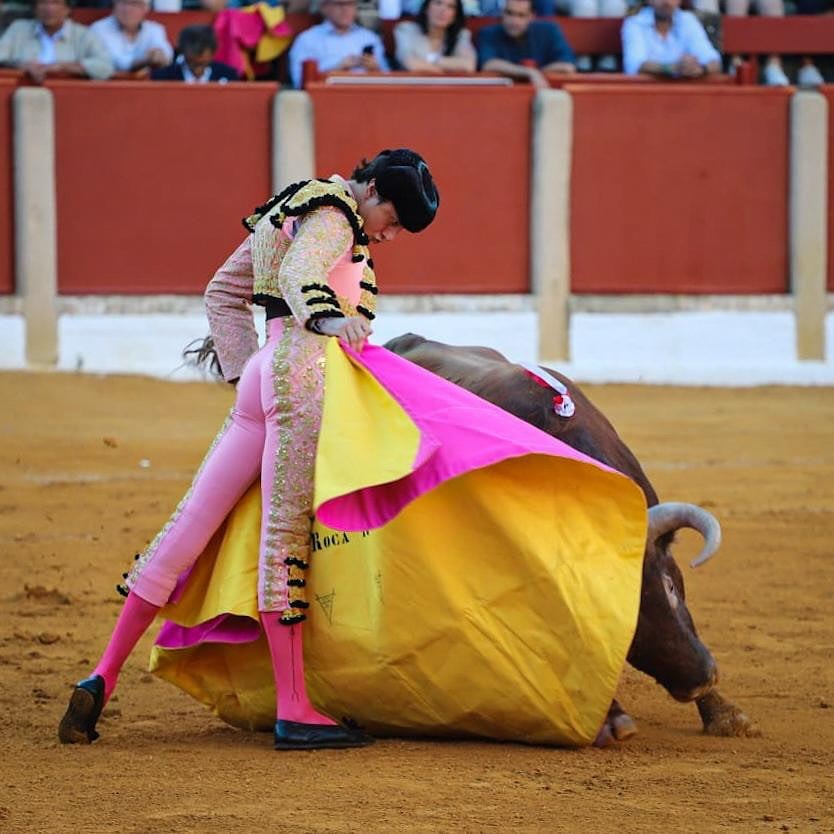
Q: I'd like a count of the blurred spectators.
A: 7